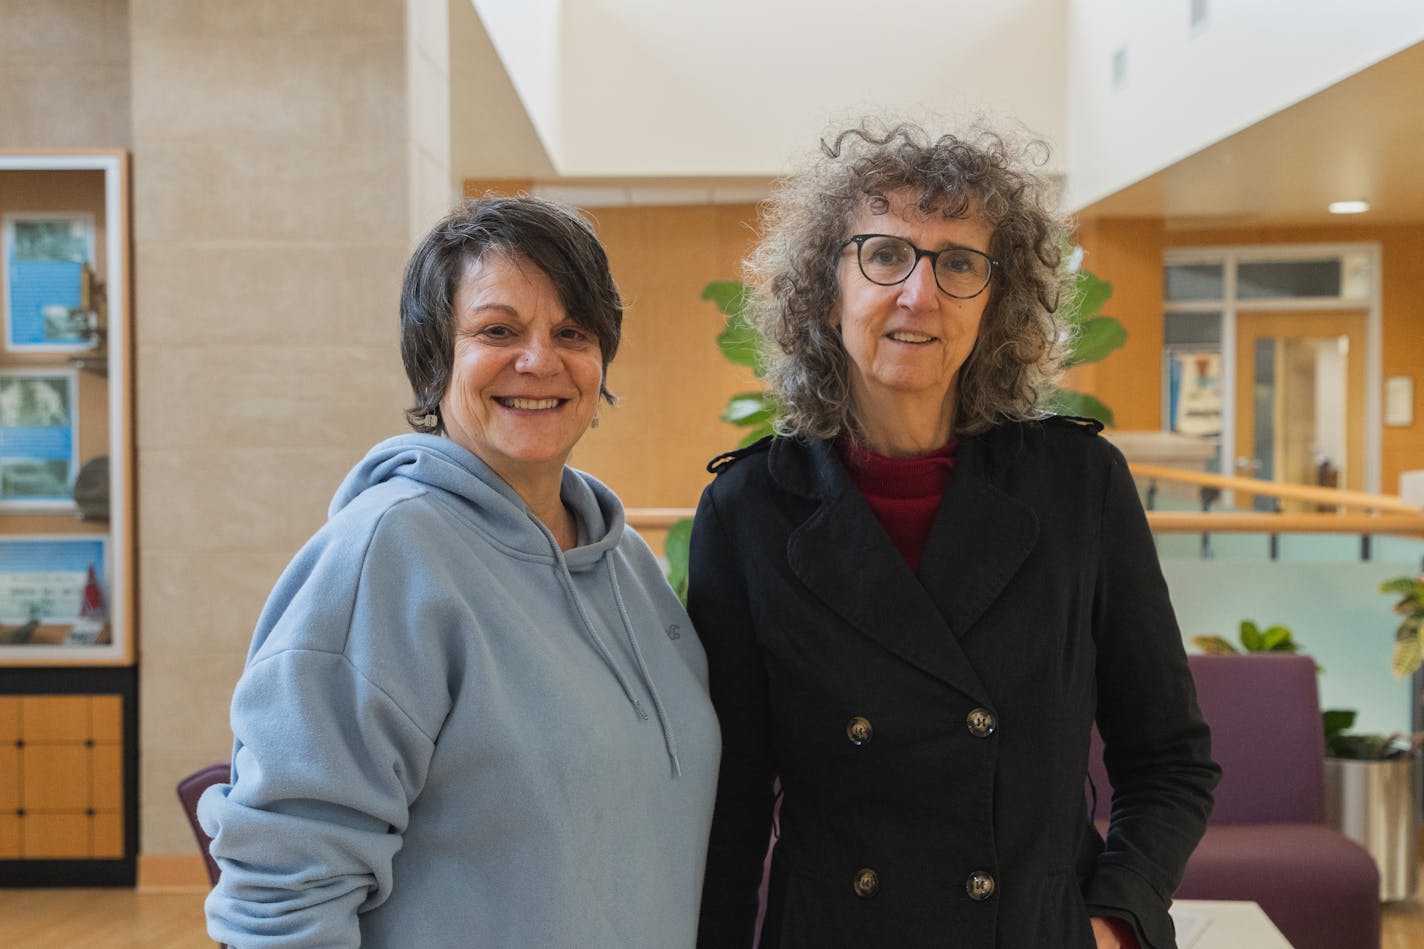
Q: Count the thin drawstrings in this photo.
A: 2